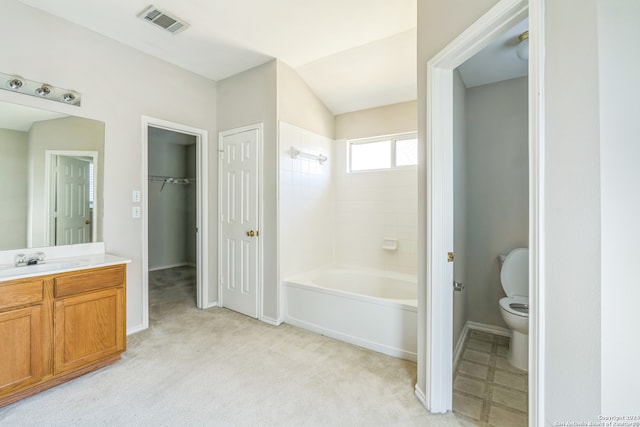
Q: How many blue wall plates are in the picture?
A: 0